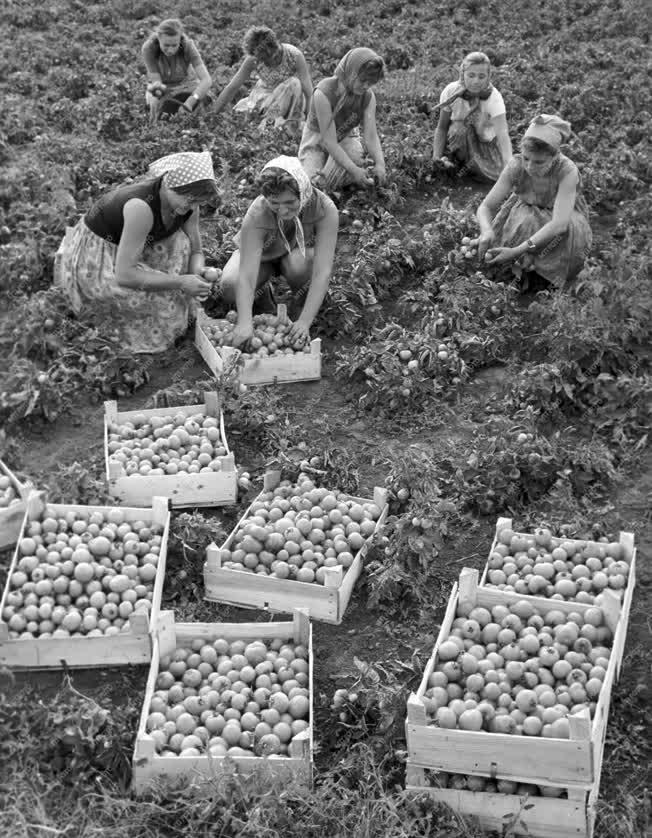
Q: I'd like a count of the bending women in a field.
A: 7